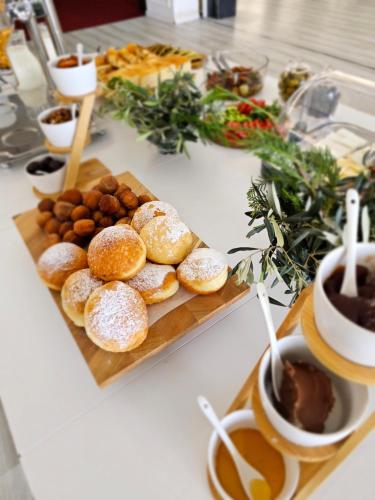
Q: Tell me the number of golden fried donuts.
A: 8